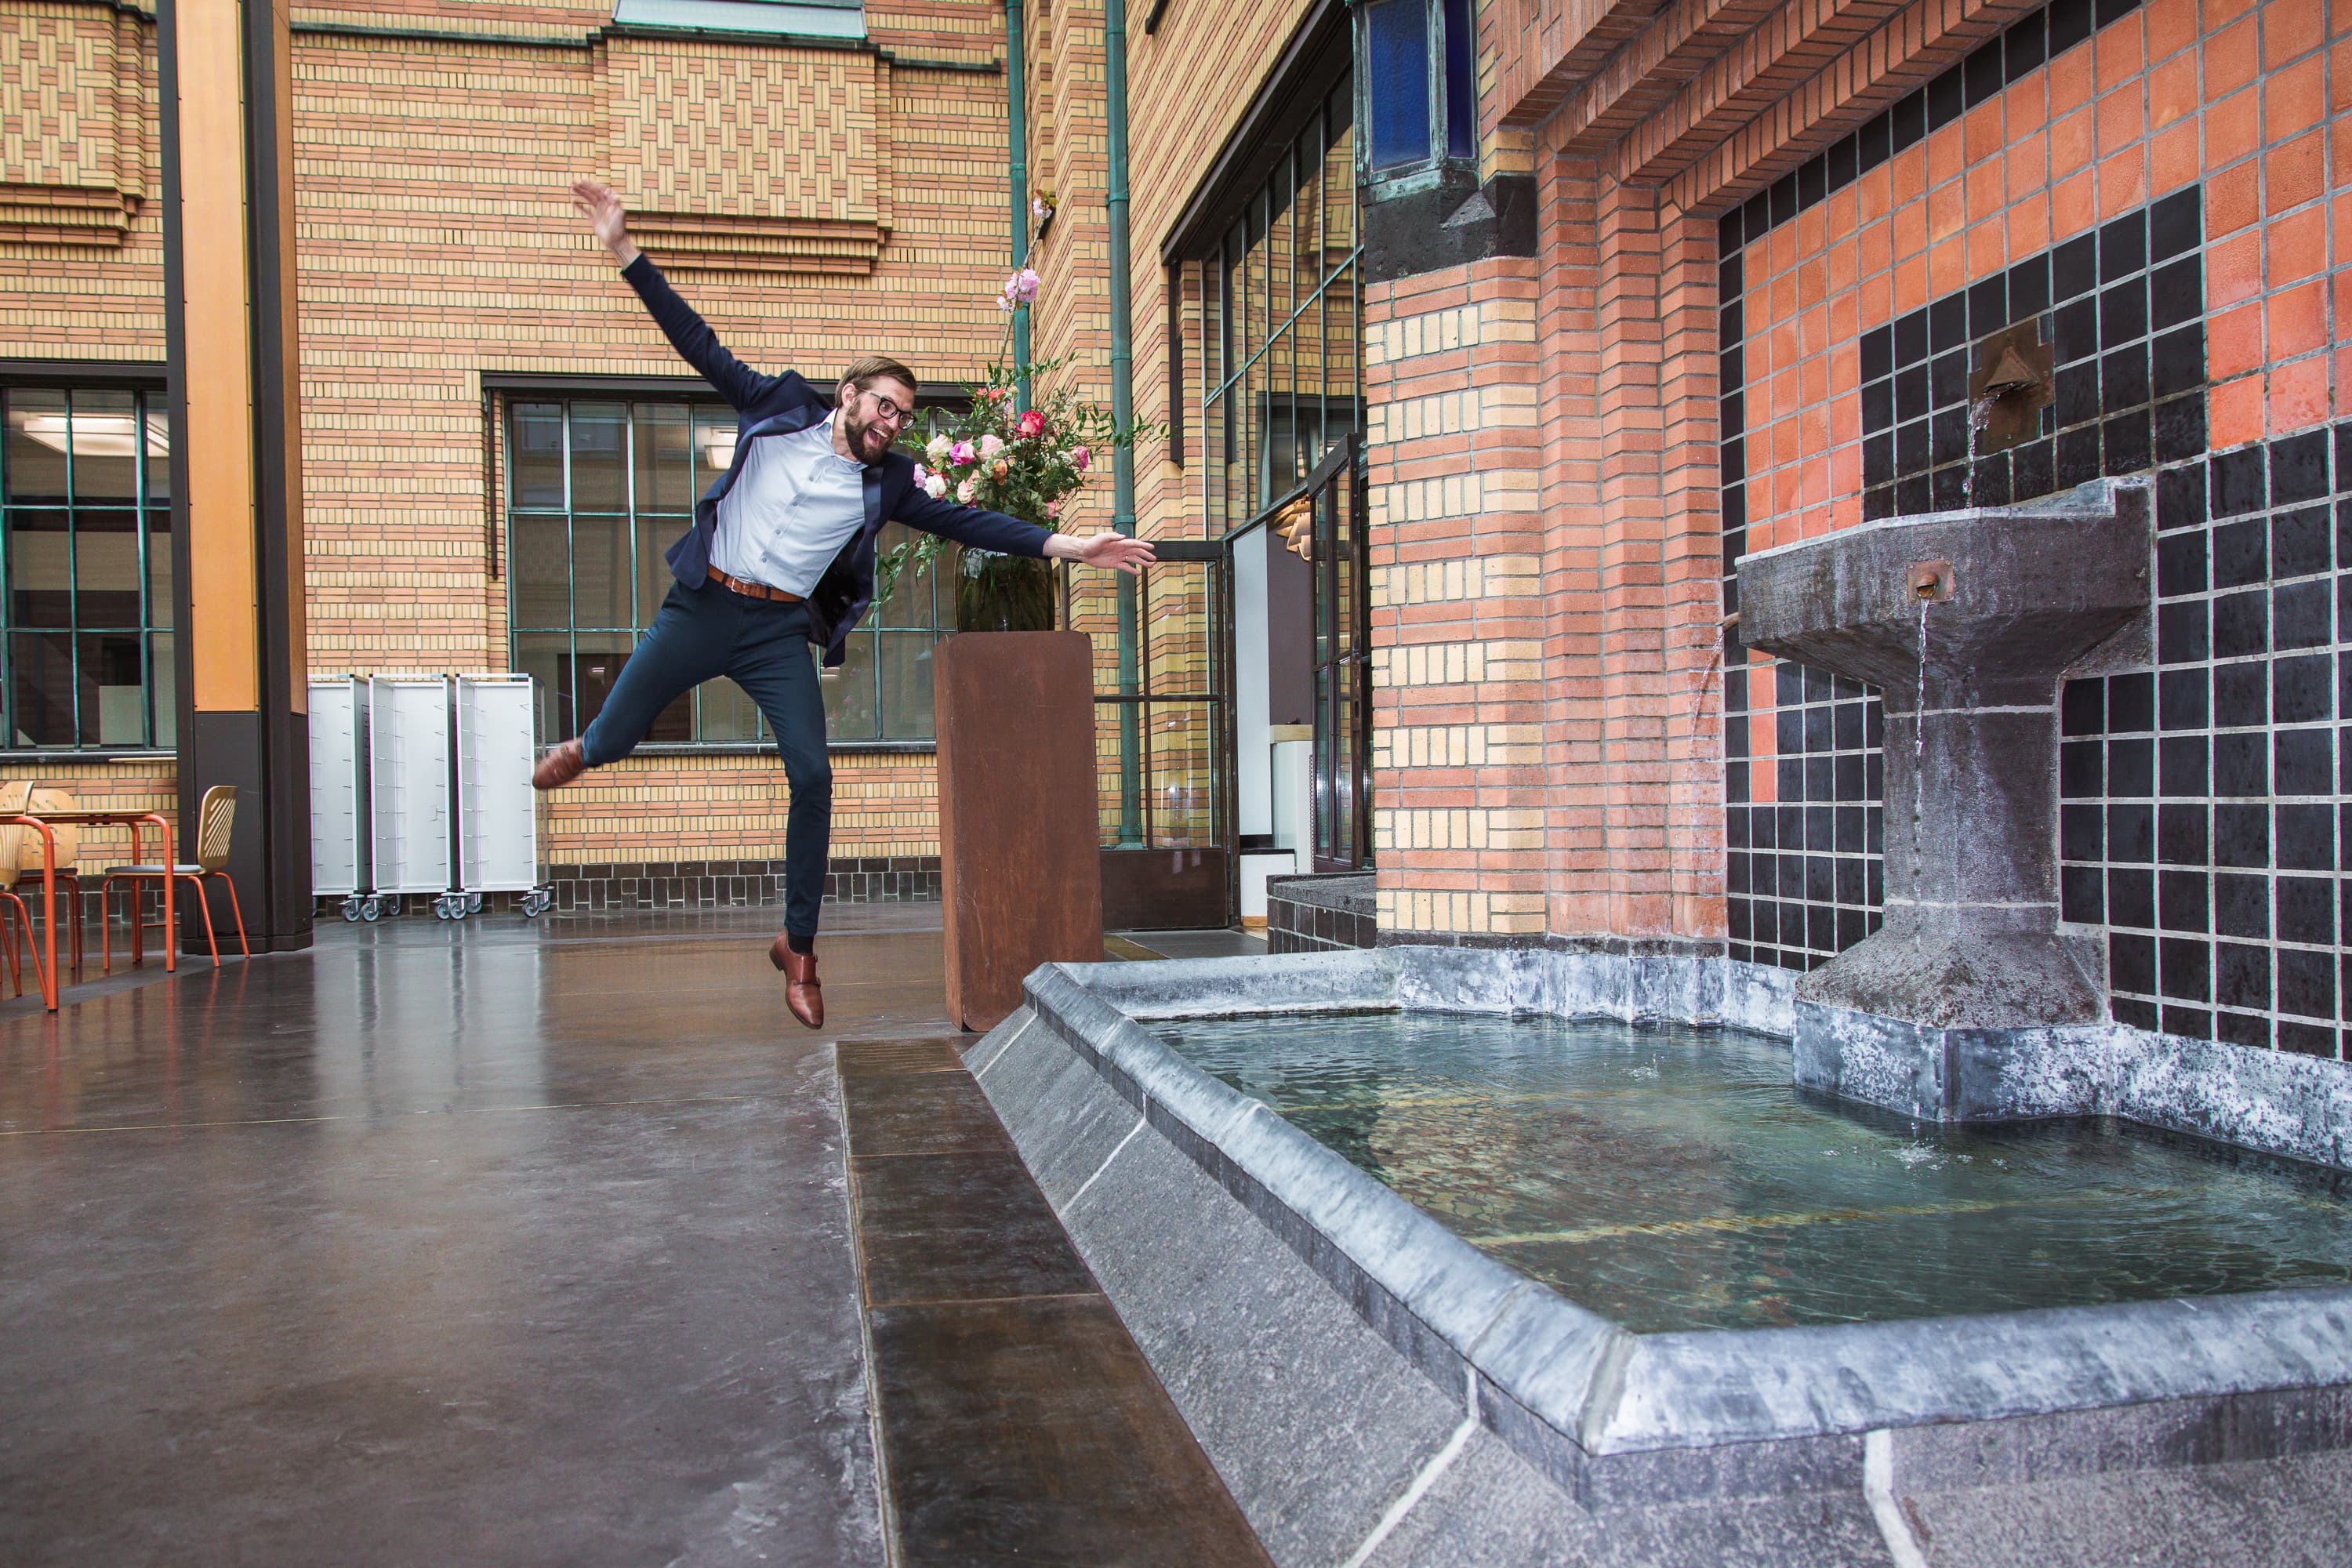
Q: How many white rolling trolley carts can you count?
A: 3